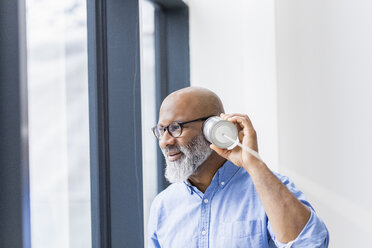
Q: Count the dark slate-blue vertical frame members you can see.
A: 3